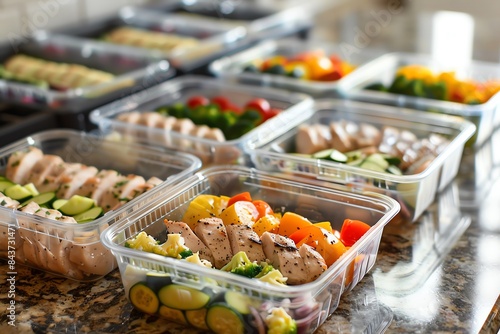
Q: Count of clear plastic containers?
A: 9